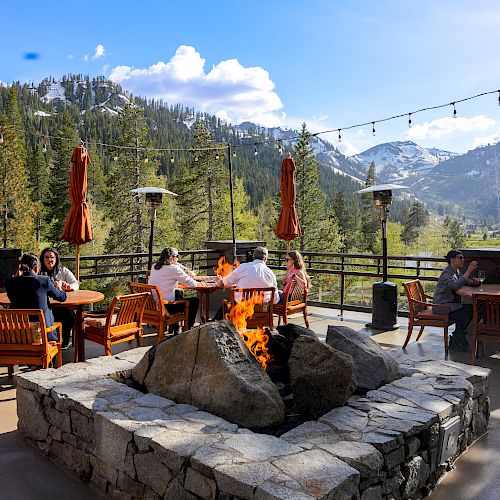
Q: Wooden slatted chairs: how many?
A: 7